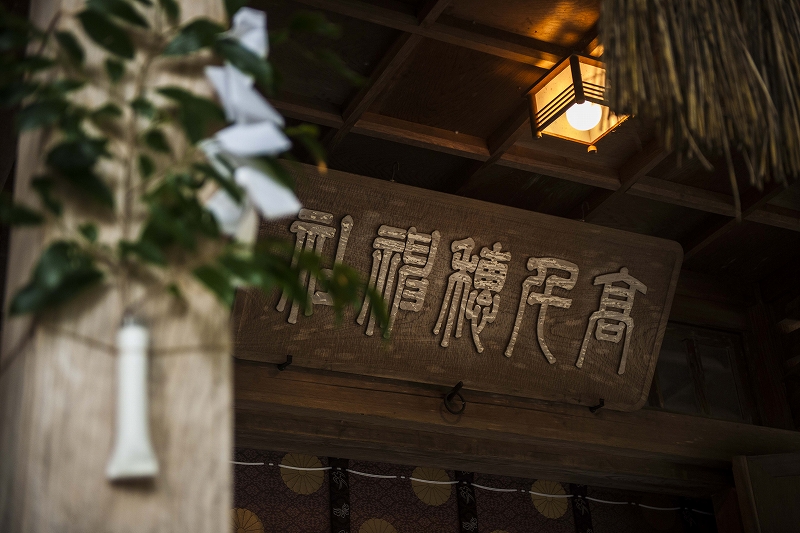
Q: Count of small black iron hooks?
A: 3